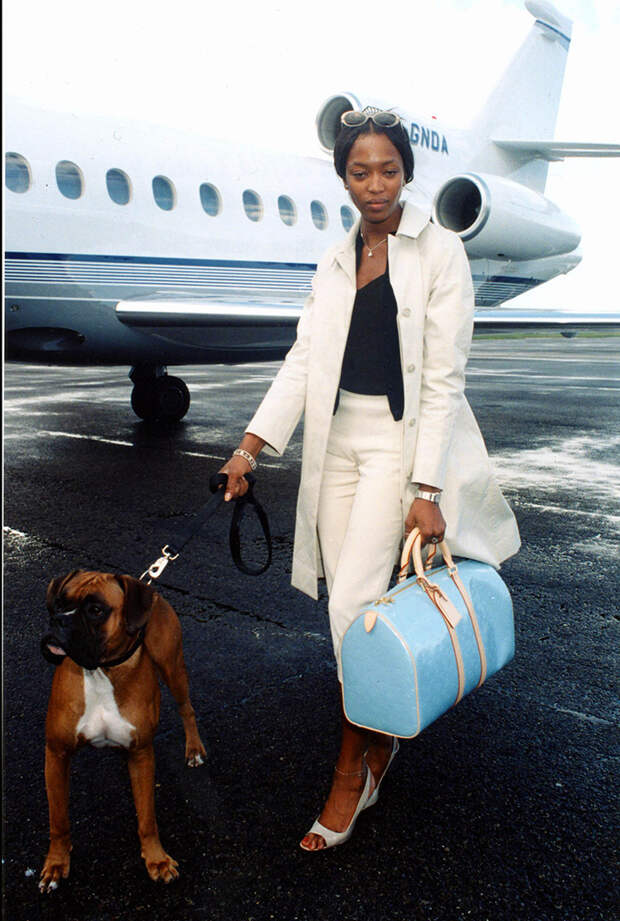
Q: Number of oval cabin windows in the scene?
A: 9